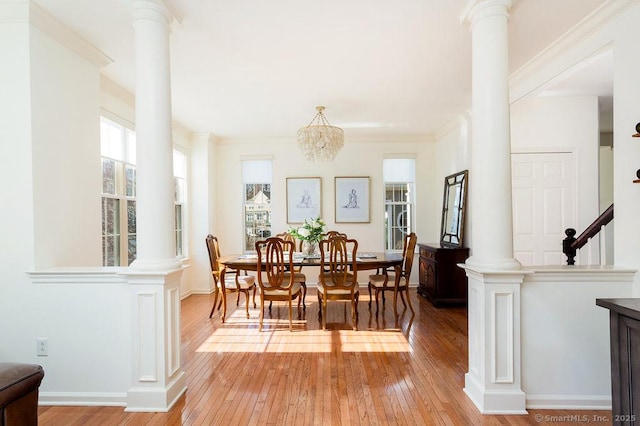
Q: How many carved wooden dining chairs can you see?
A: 6